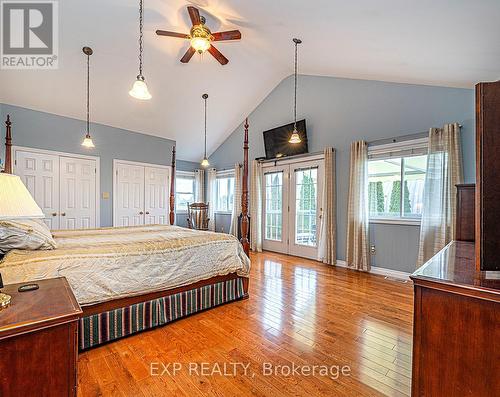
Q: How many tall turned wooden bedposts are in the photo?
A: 3